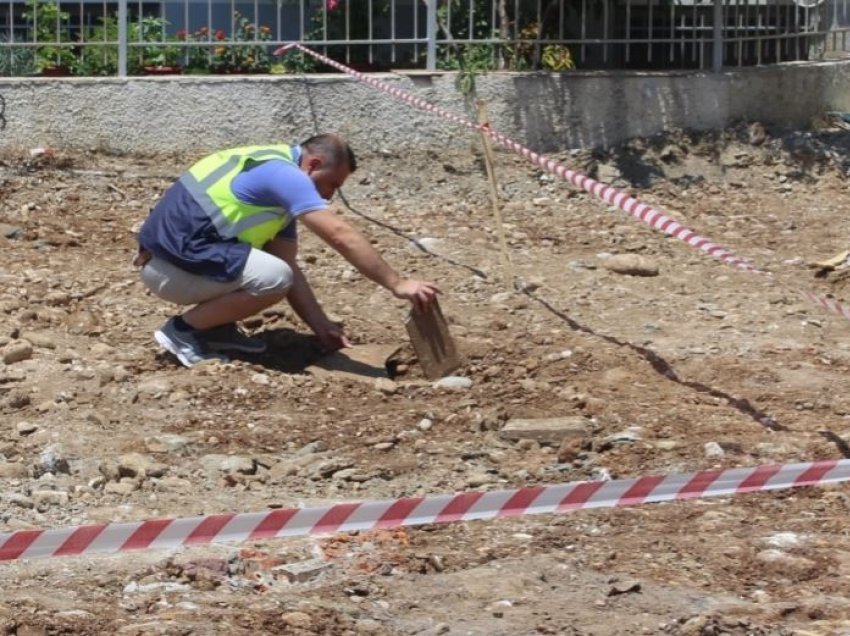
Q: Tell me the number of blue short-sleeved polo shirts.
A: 1